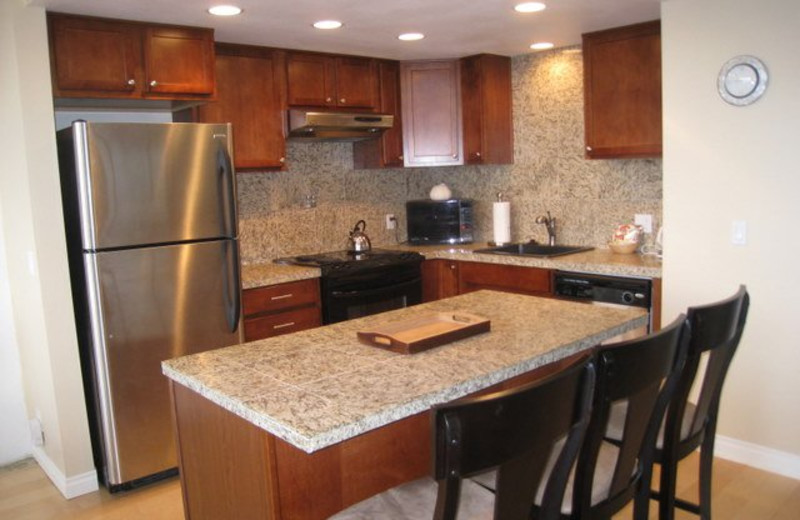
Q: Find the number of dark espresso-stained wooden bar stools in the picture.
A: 3